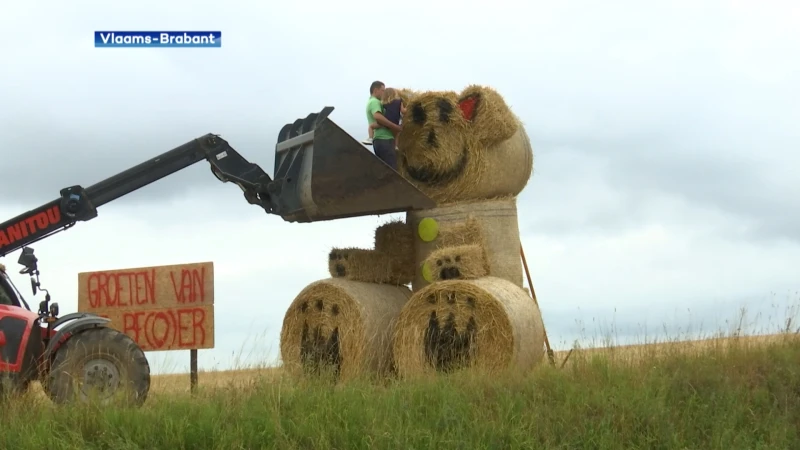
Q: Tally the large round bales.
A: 4